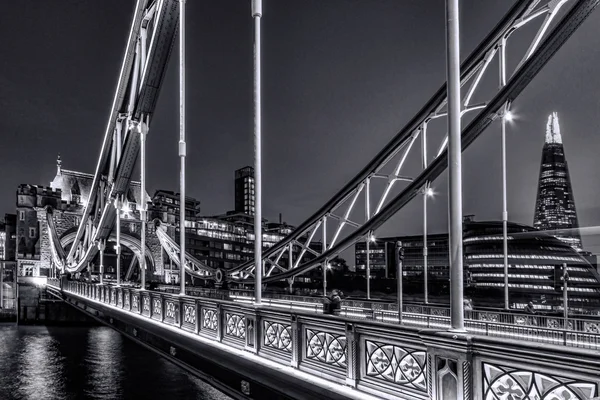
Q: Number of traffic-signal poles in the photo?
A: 2